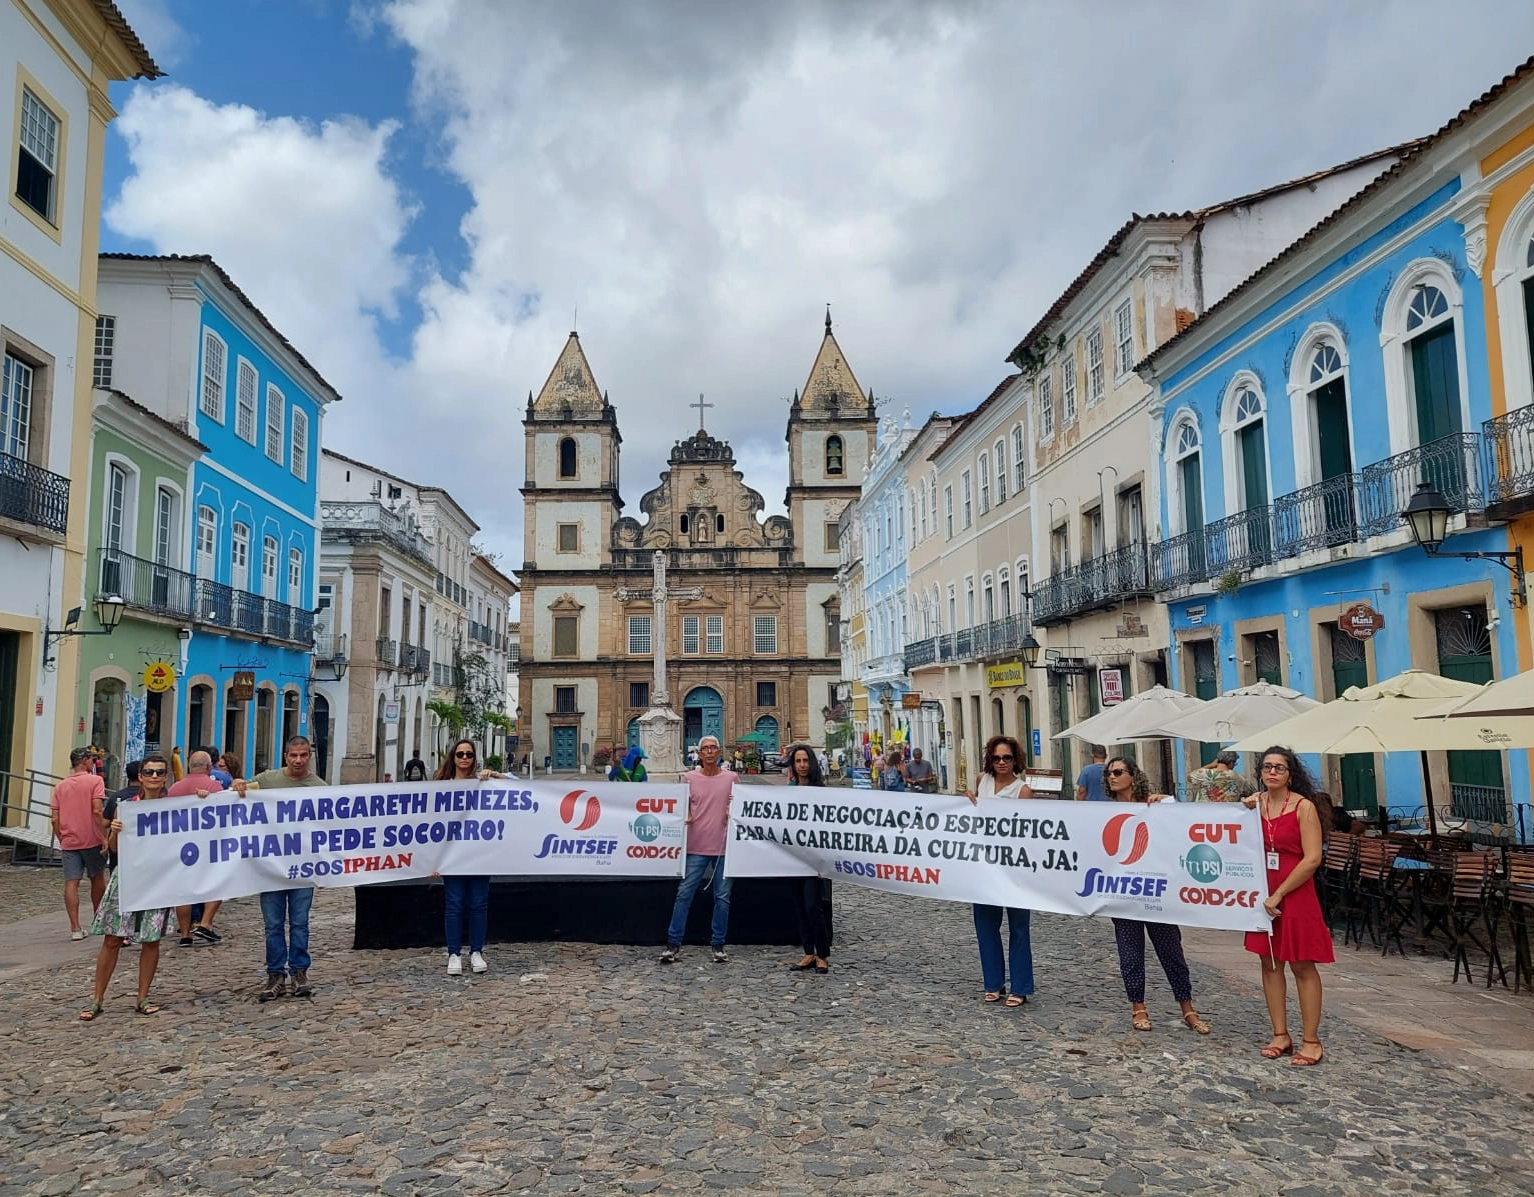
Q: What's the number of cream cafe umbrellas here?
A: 4